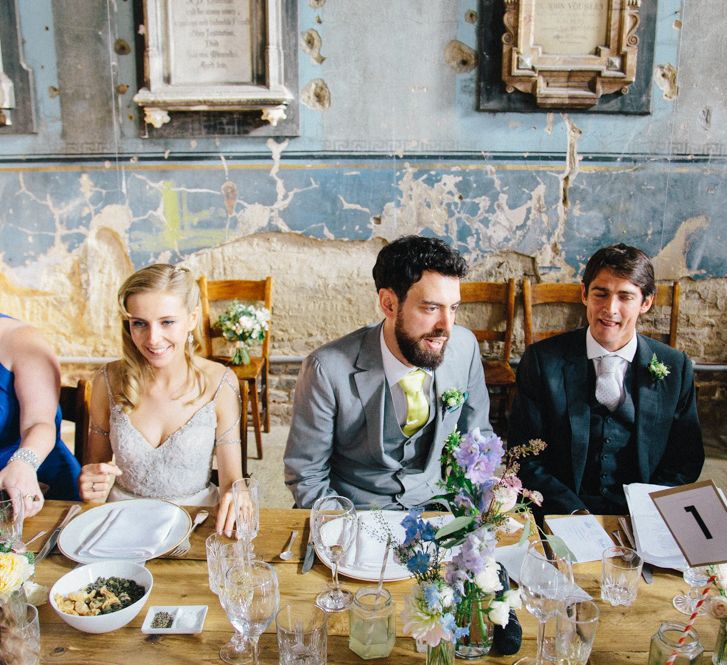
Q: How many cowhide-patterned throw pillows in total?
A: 0